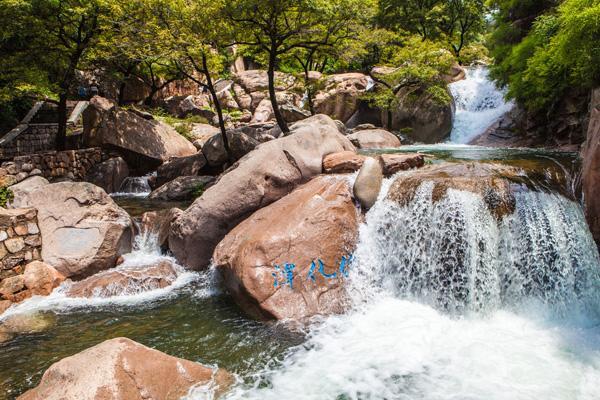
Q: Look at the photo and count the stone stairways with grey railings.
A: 1